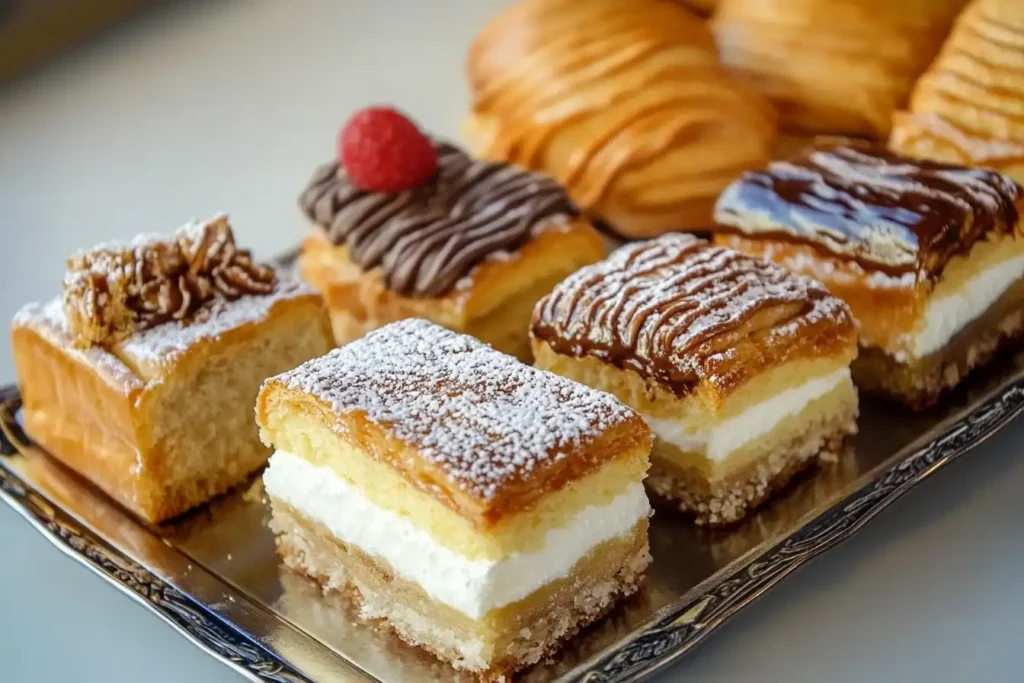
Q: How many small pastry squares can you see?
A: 5